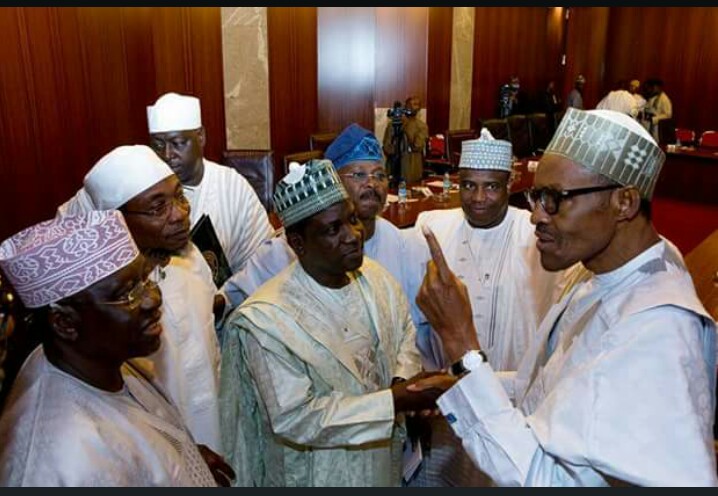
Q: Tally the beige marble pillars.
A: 2